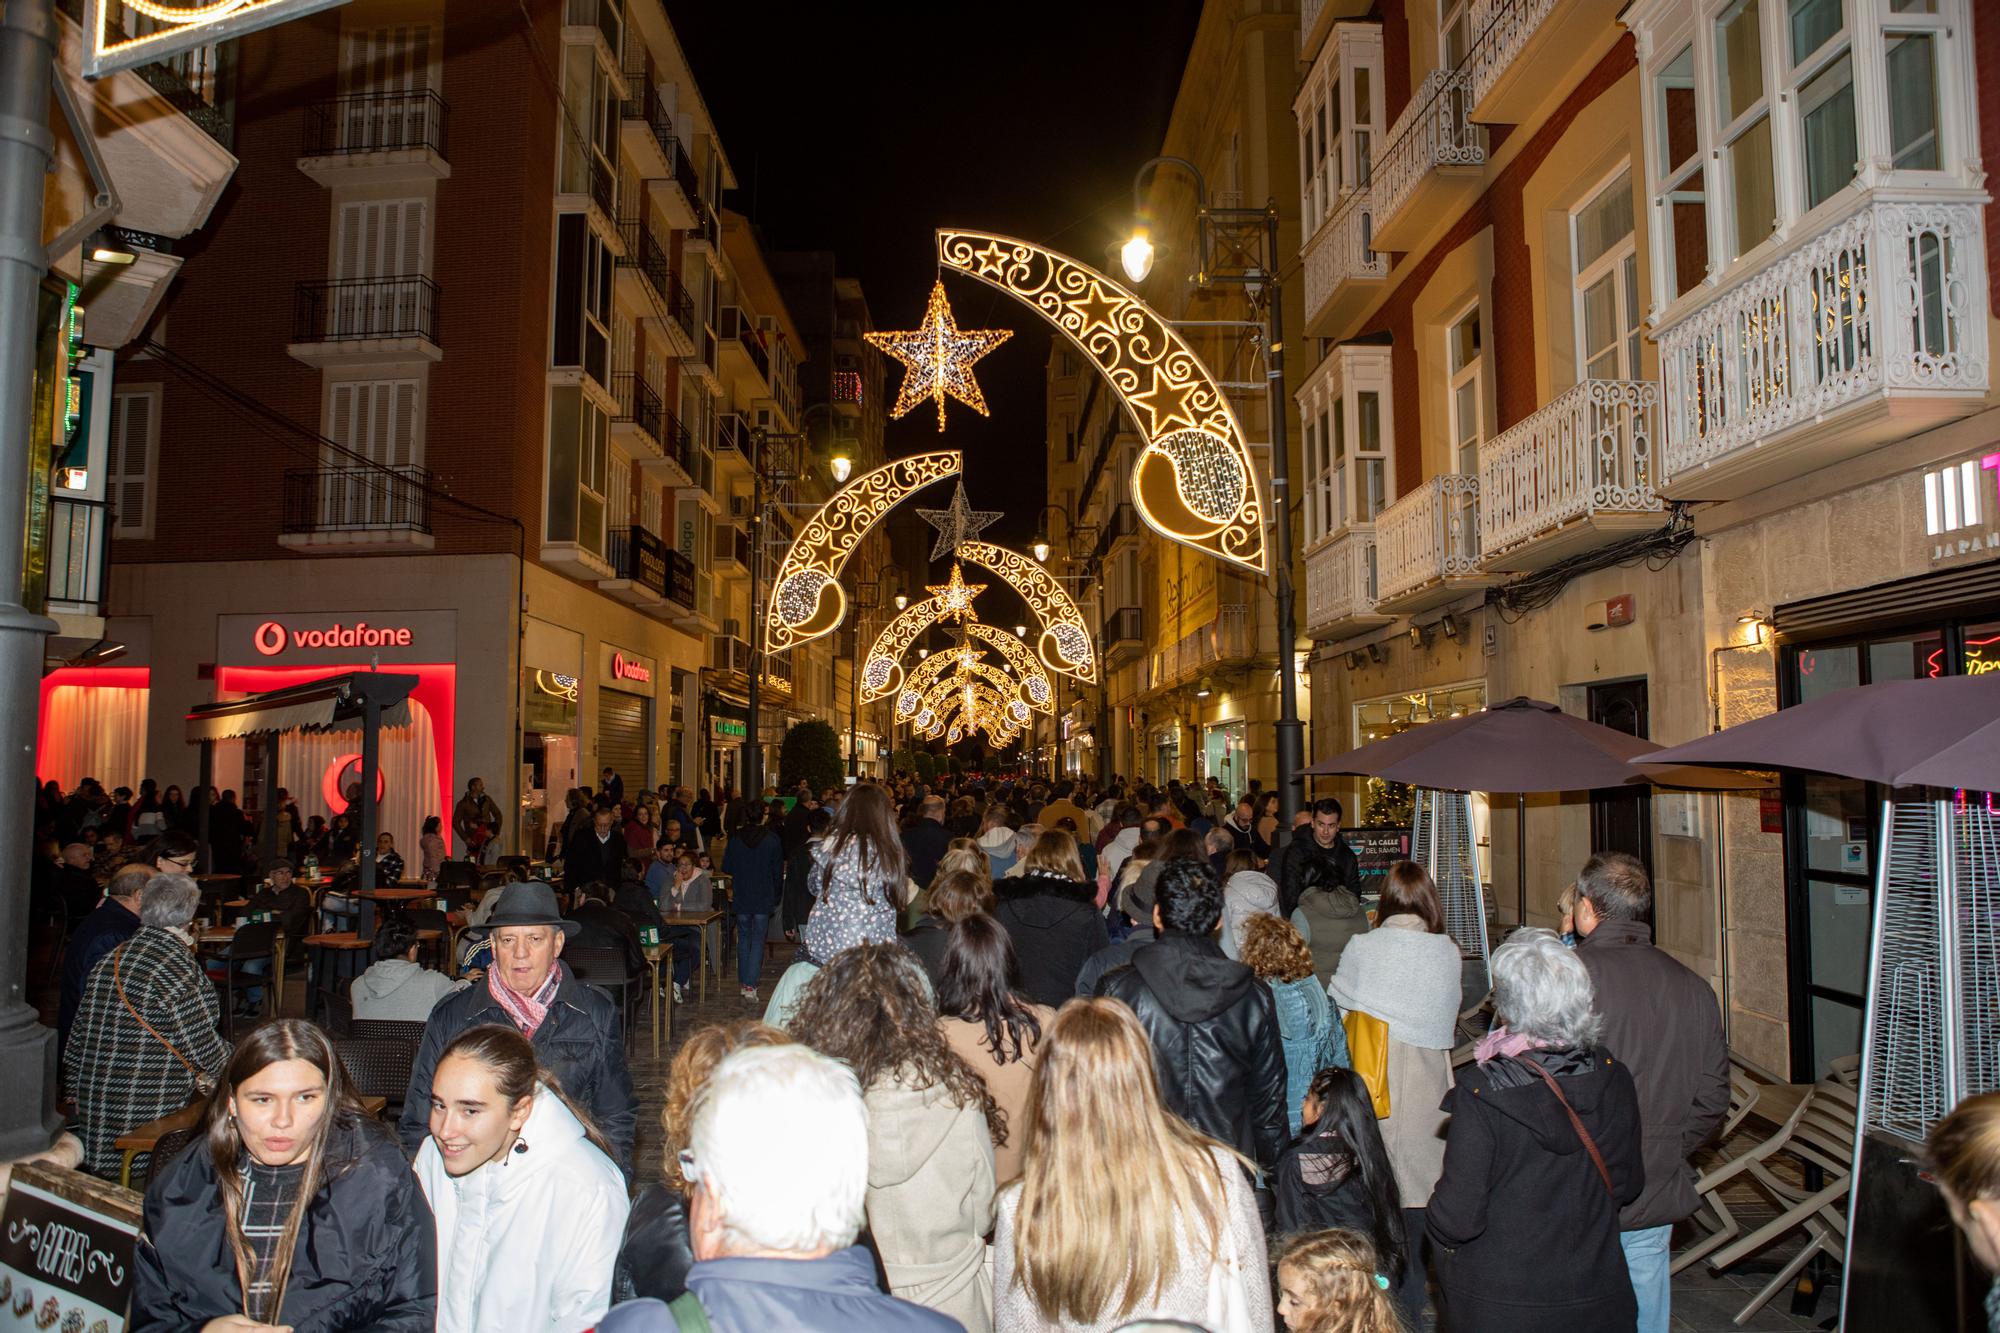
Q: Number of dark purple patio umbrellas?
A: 2